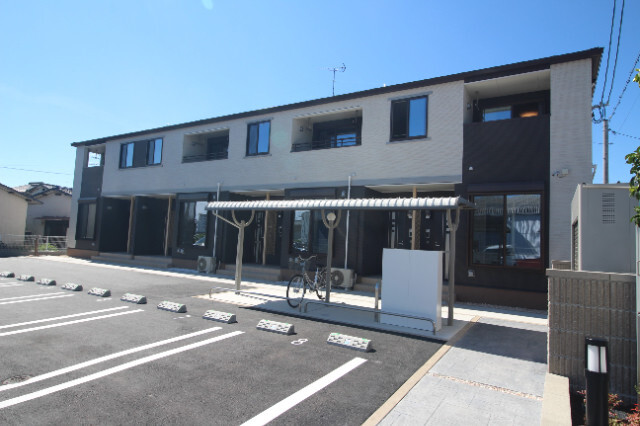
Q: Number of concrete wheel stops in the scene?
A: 10